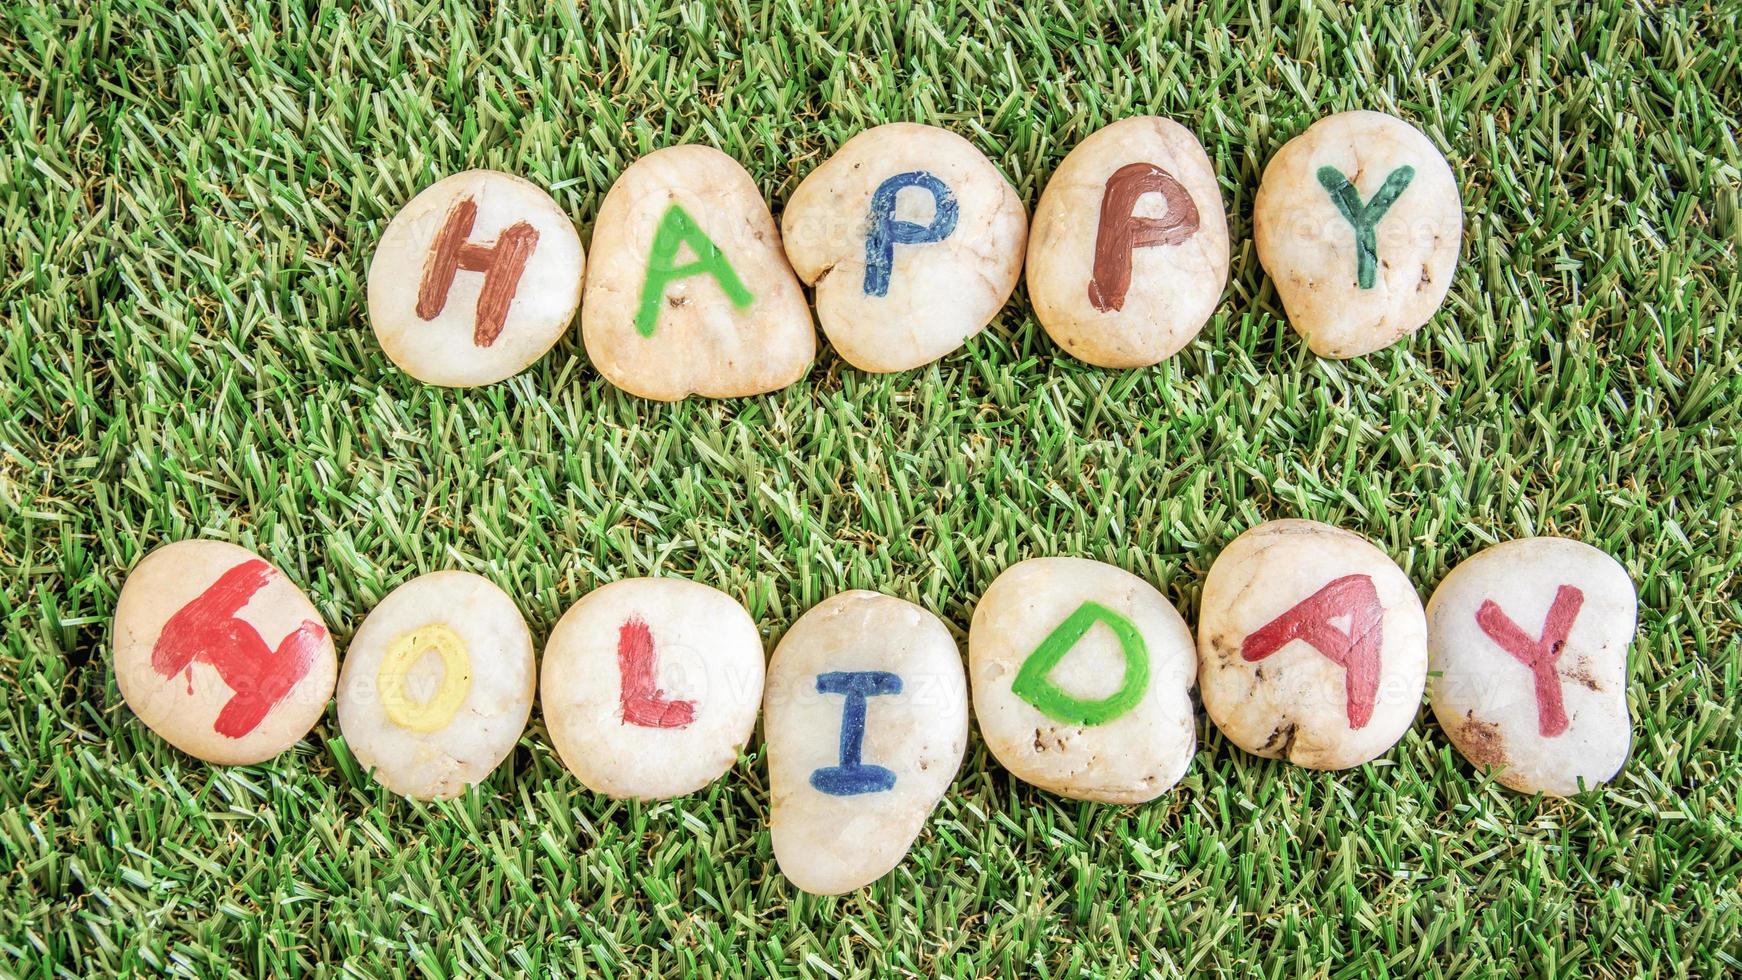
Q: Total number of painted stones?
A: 12